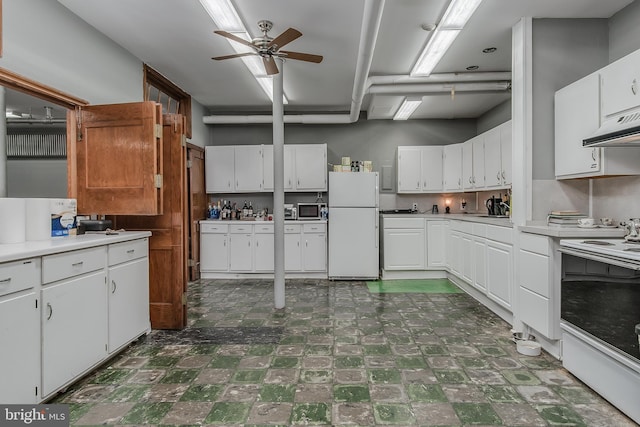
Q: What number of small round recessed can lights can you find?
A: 2